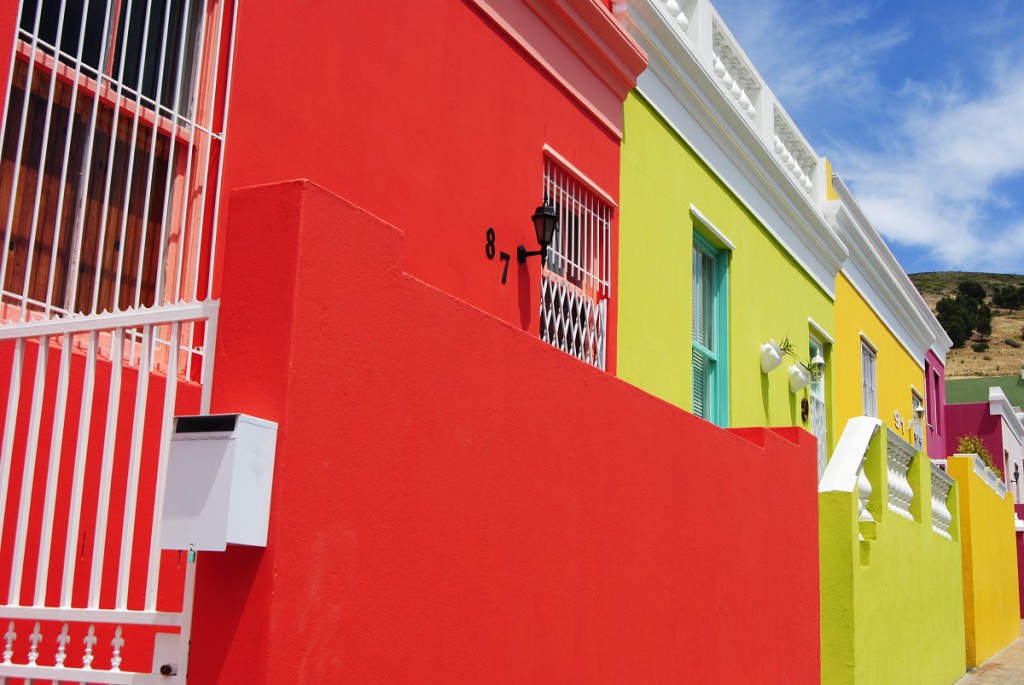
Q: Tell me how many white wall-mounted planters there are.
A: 2